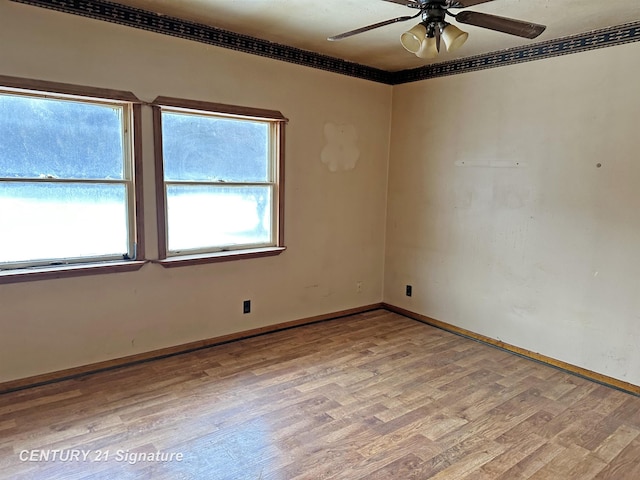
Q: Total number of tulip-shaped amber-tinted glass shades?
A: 3